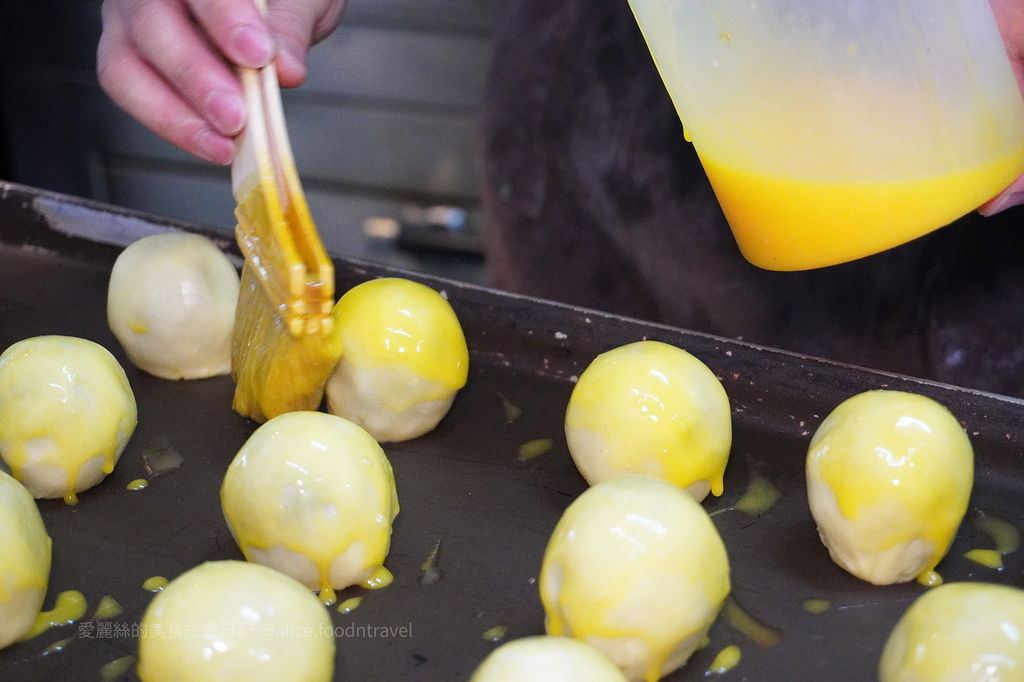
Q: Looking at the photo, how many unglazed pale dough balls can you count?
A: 1